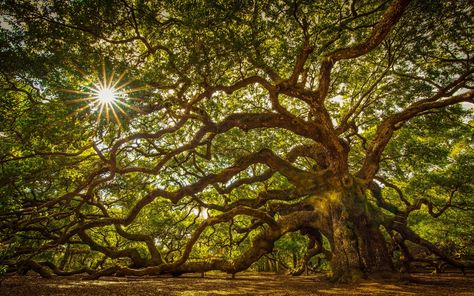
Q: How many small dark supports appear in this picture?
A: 2